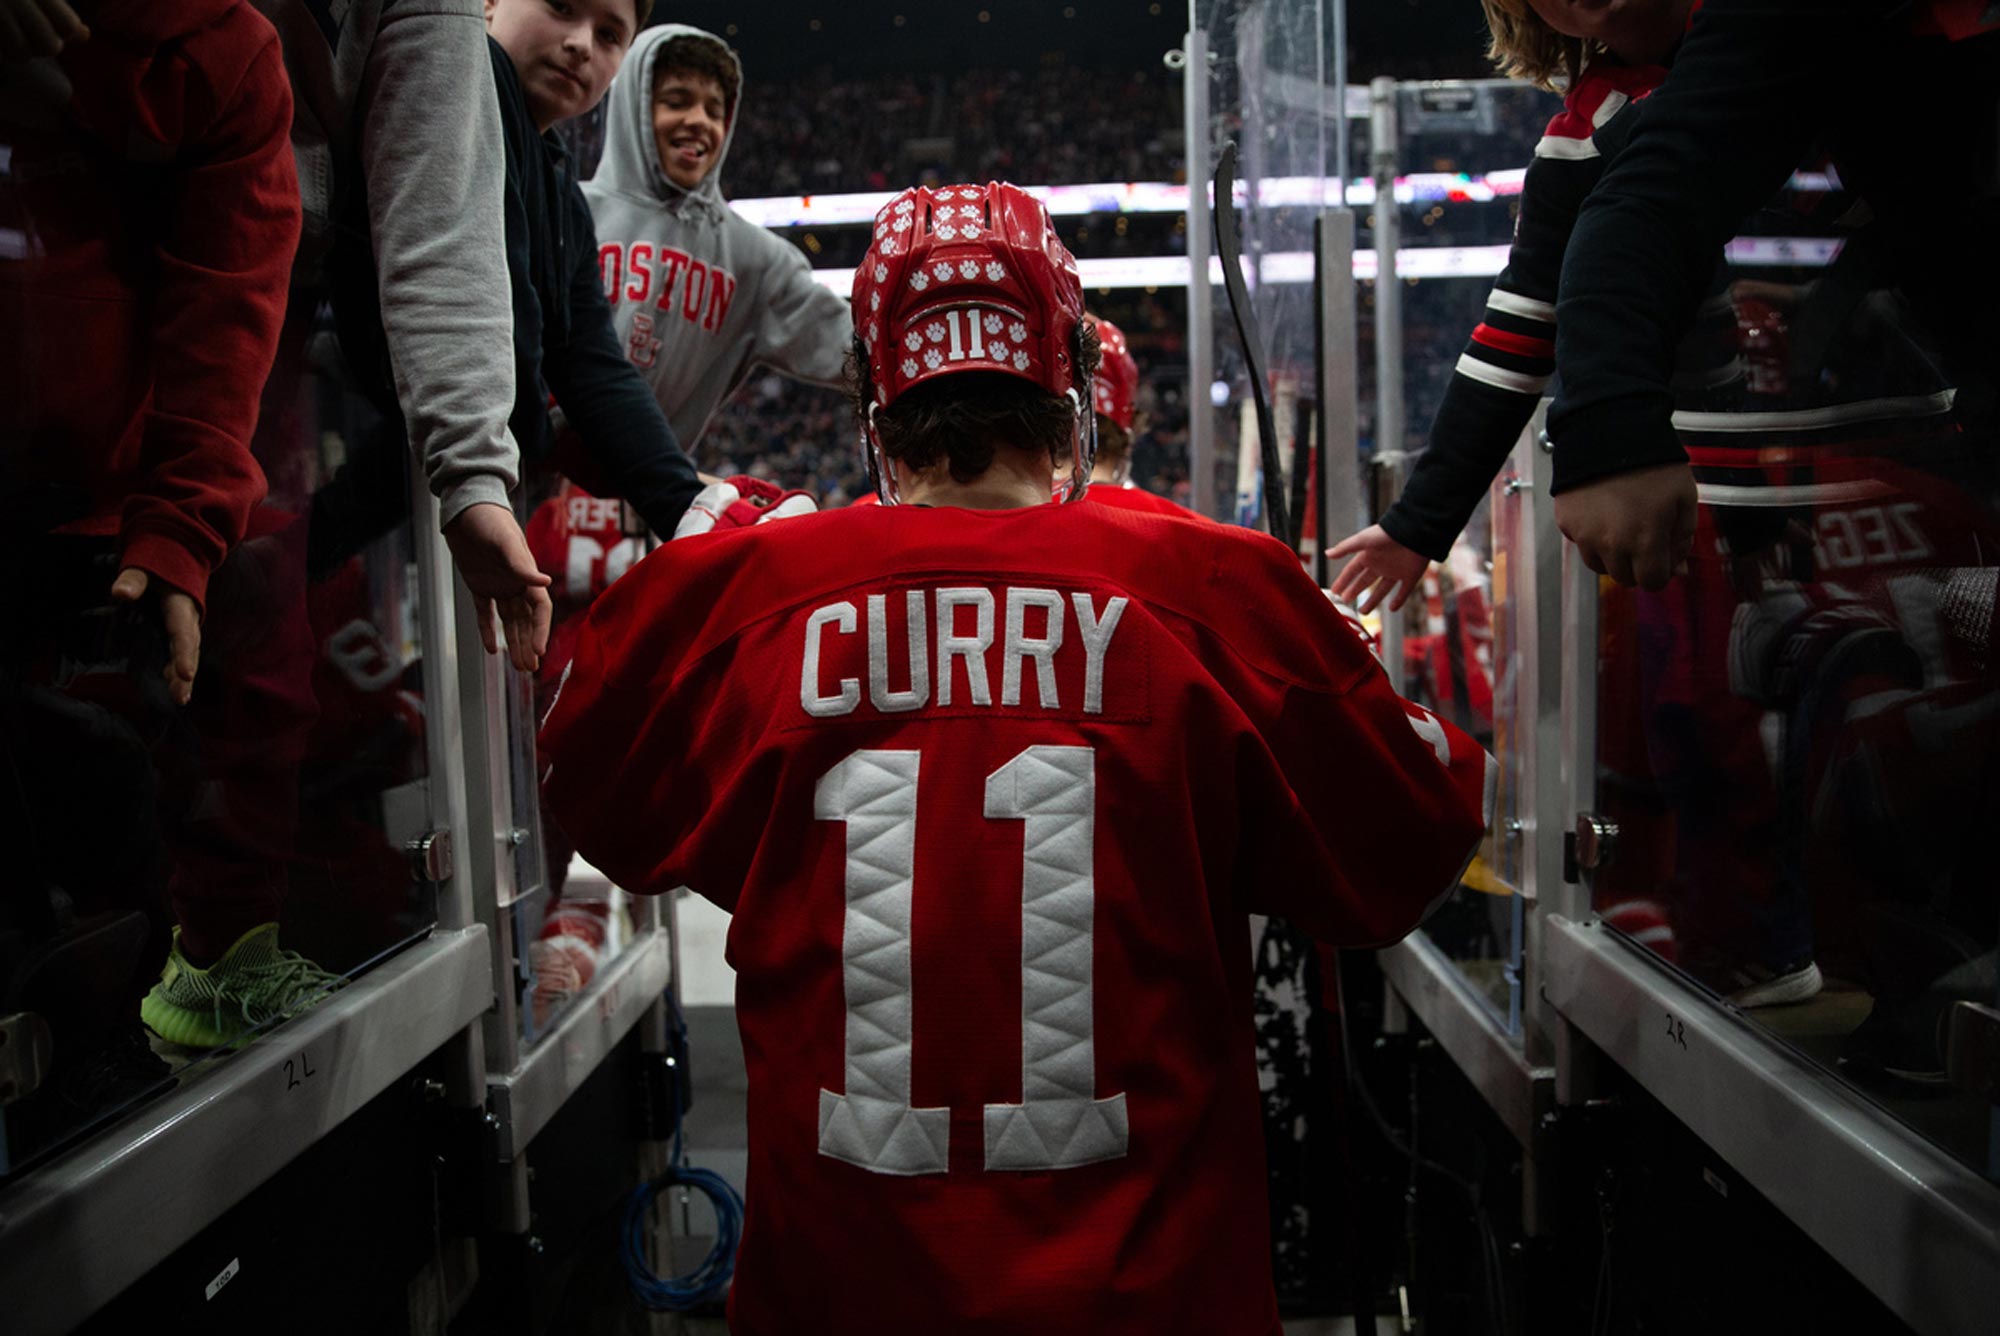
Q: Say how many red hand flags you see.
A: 0